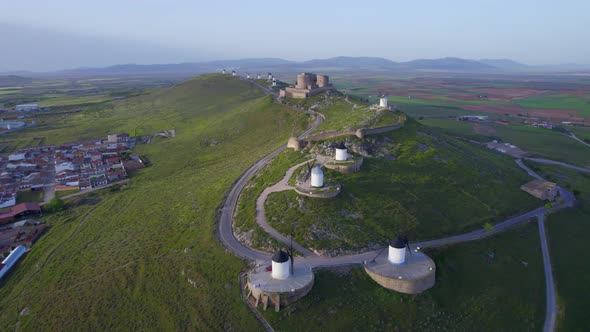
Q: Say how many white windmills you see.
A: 12